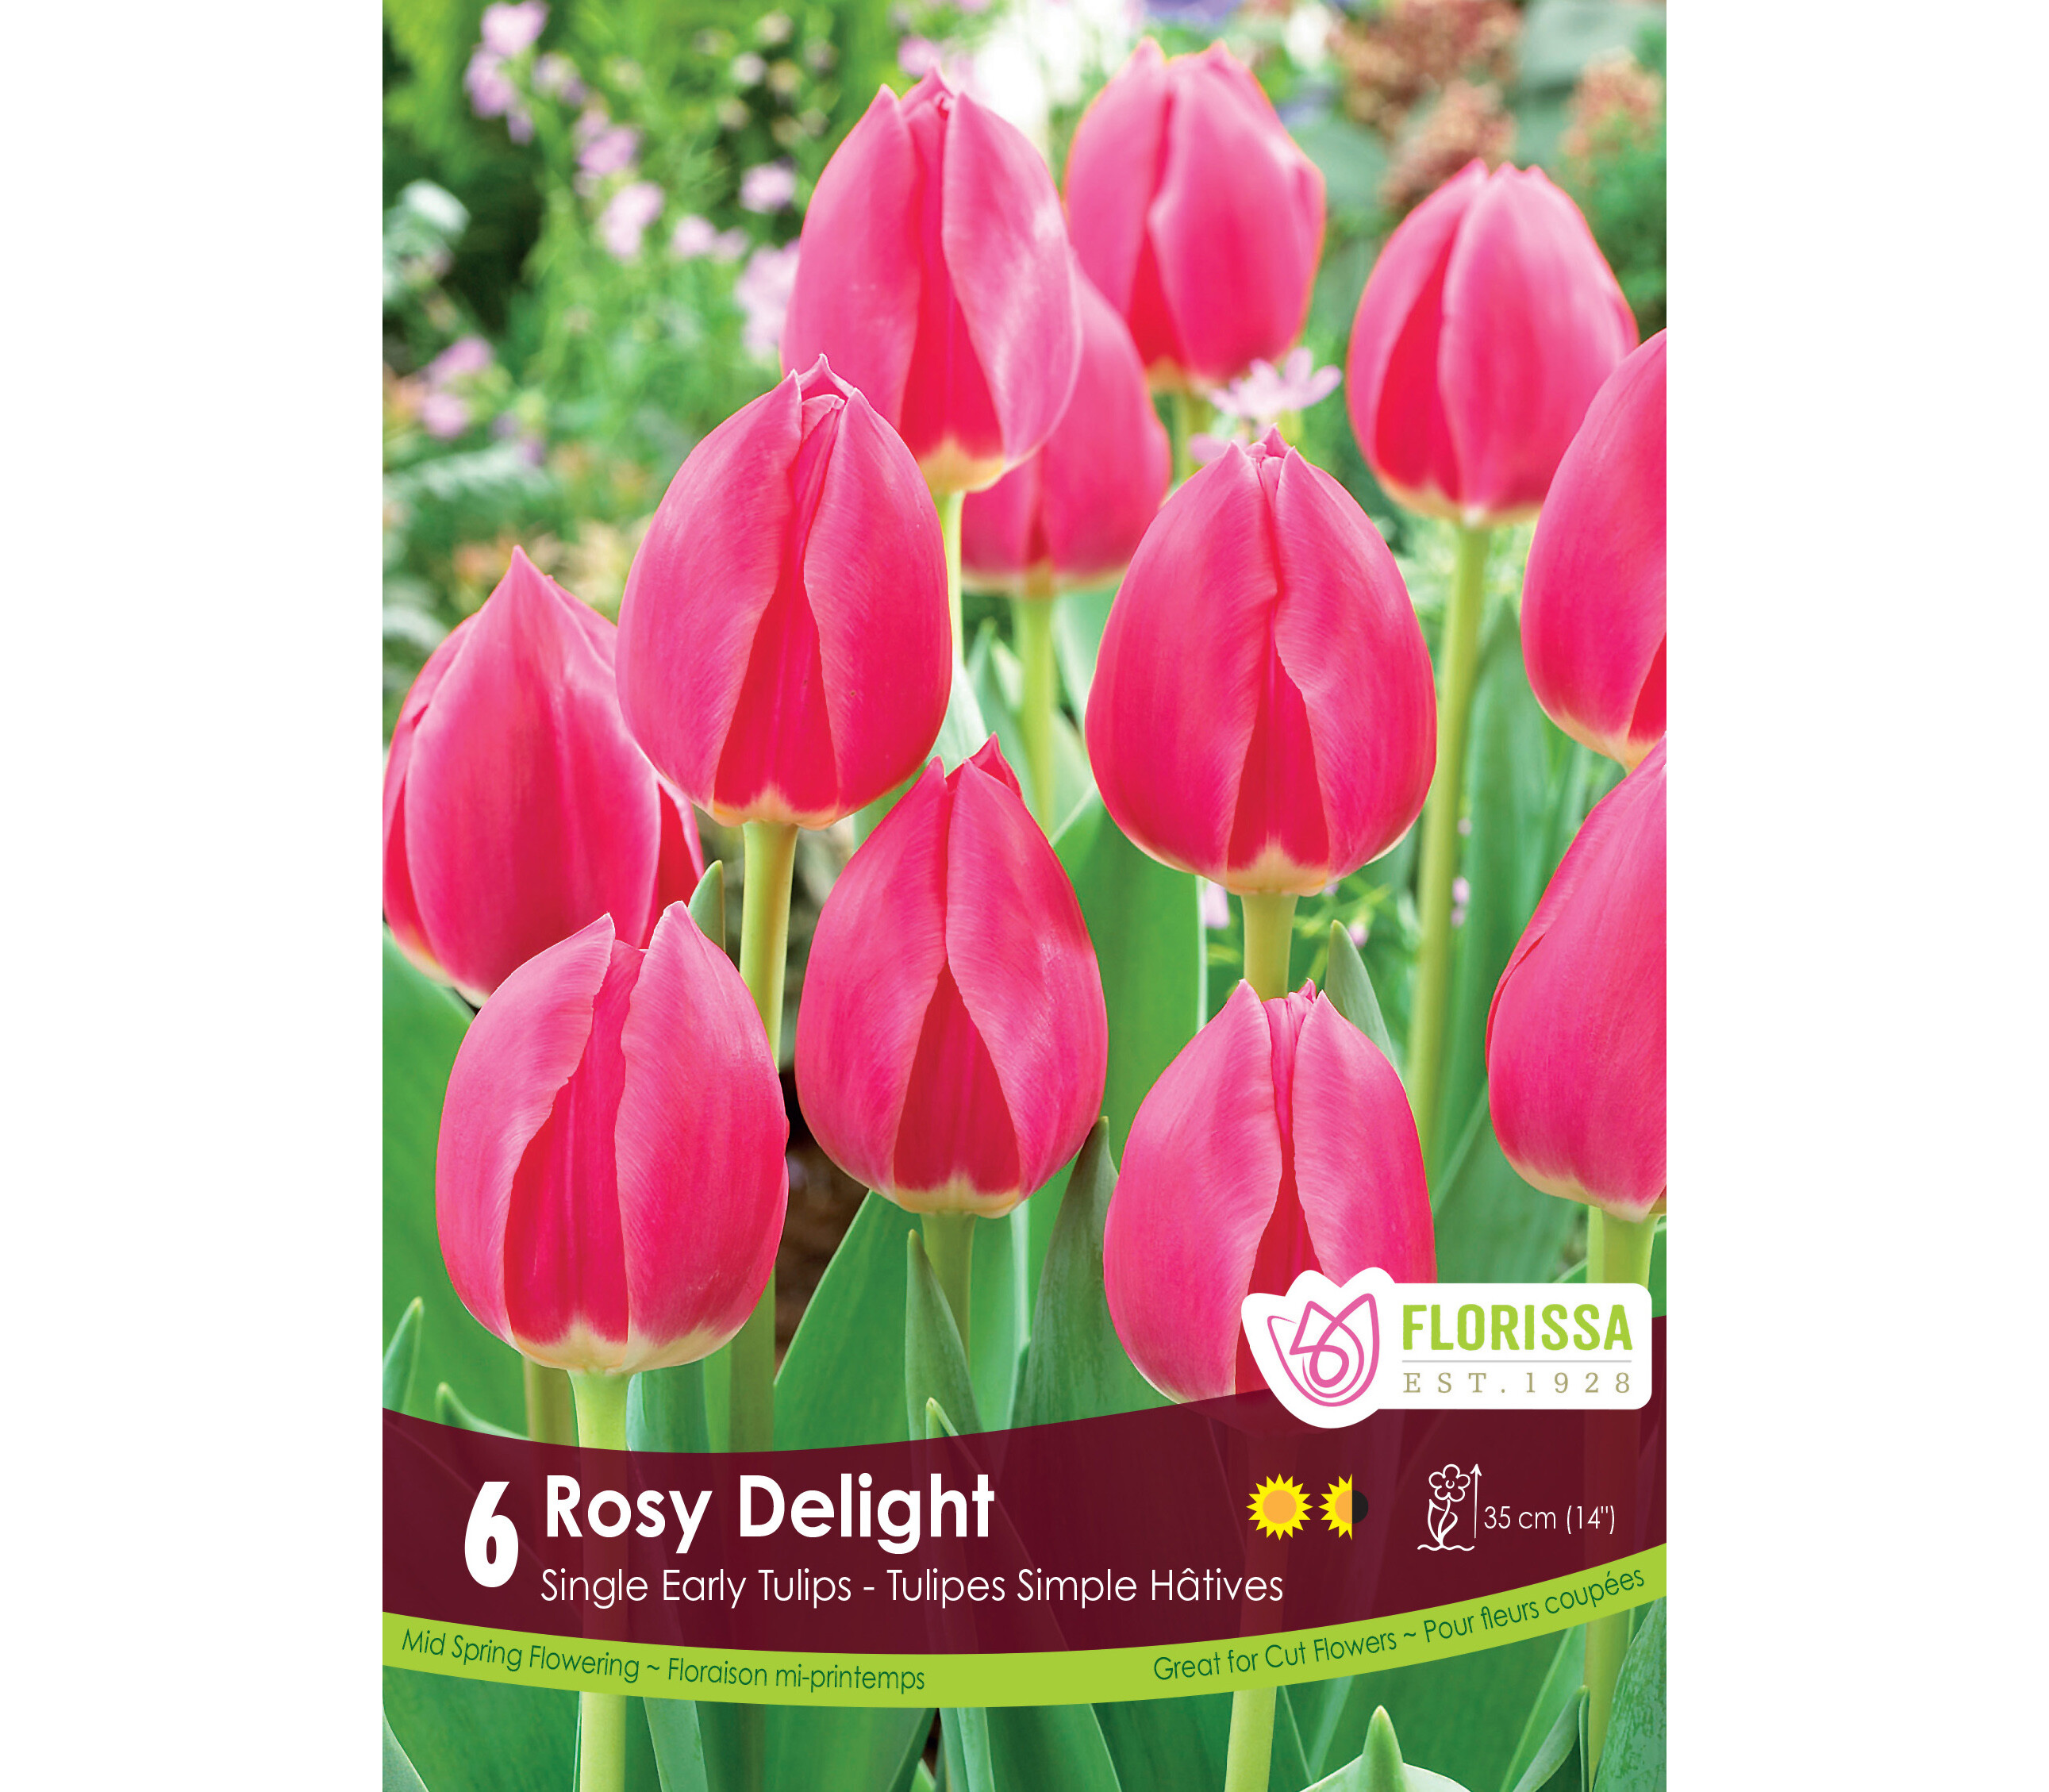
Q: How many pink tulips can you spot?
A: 12